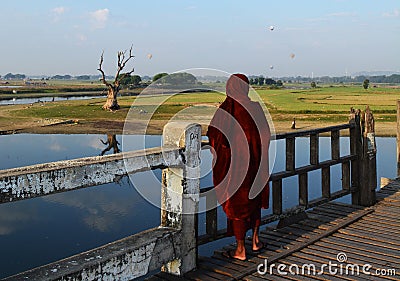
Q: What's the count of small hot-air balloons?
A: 4